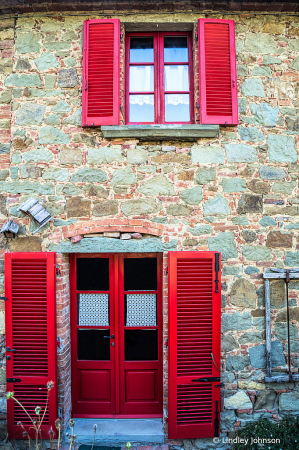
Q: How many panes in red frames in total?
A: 12